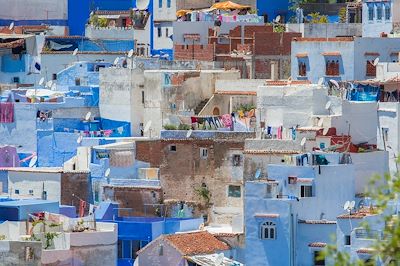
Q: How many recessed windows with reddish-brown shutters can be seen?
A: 3